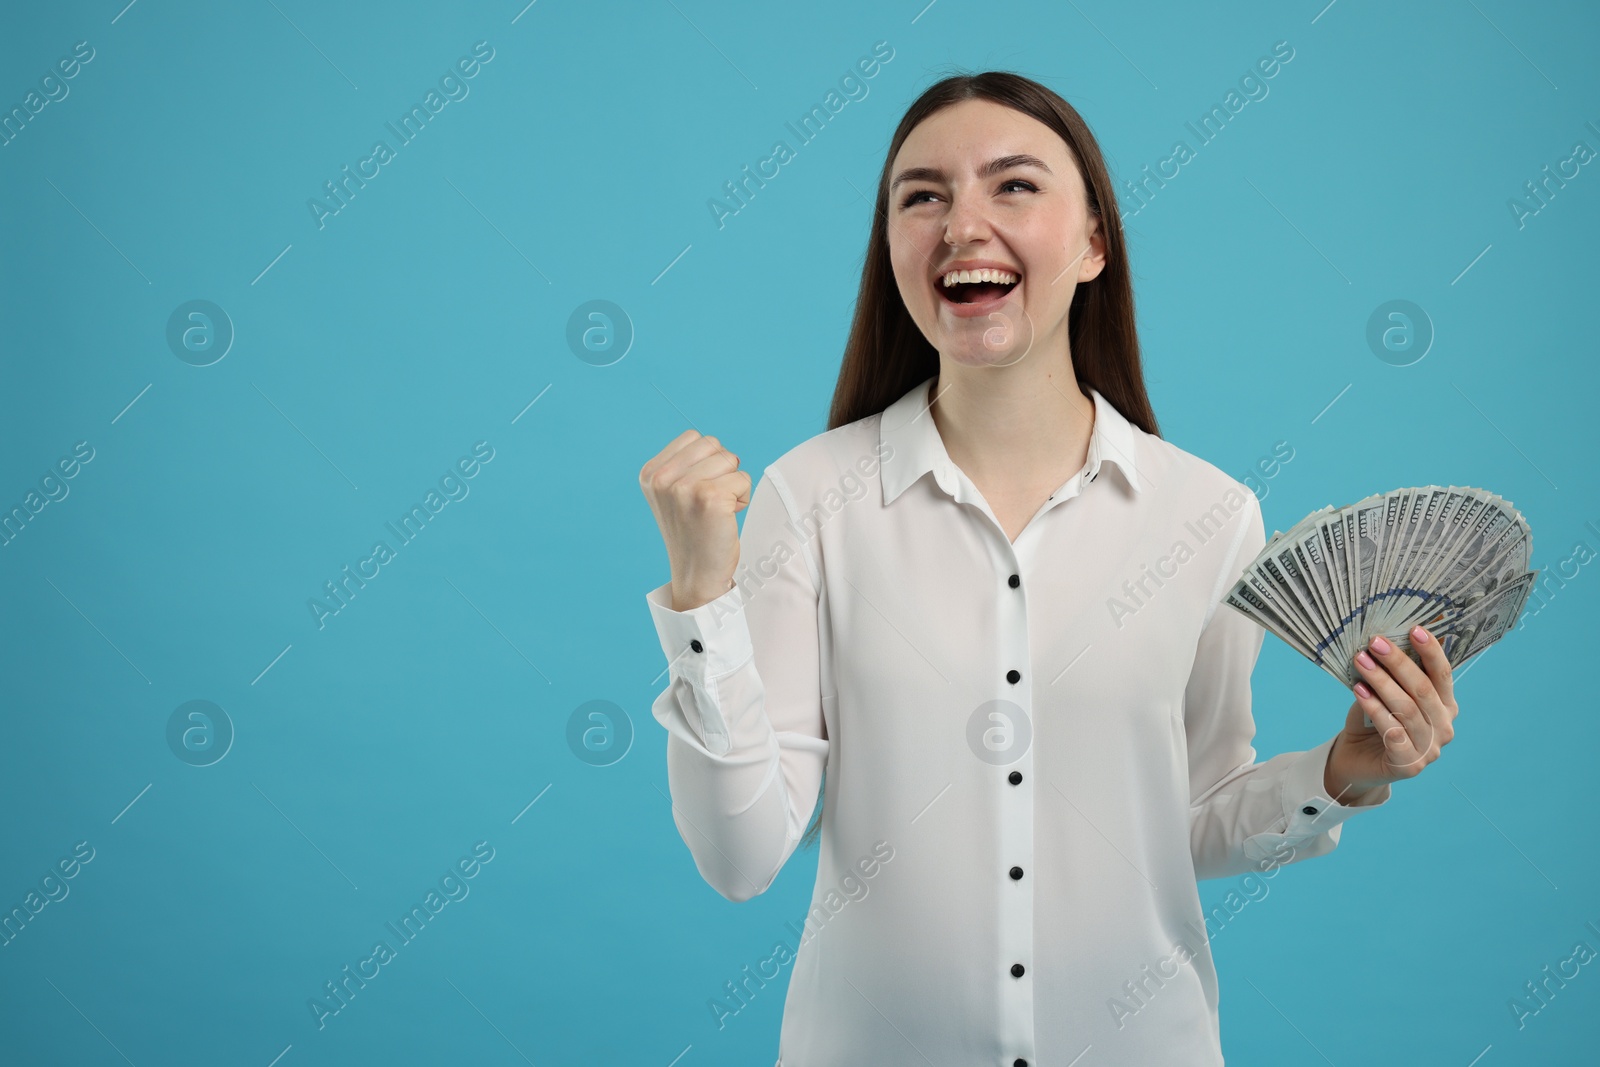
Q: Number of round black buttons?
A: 8